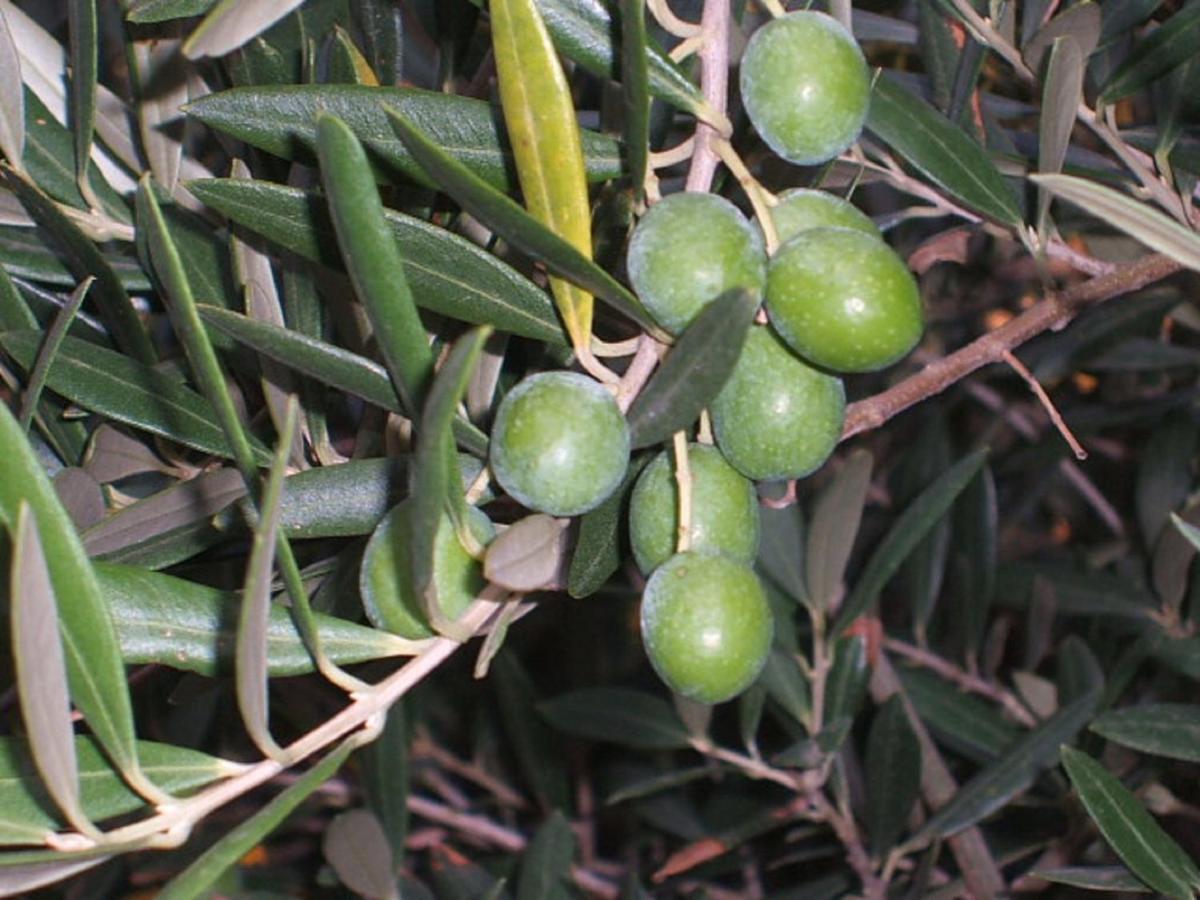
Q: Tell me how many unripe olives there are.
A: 9